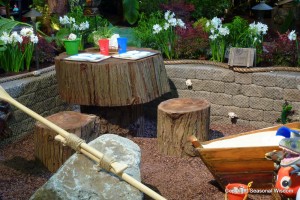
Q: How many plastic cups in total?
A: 2